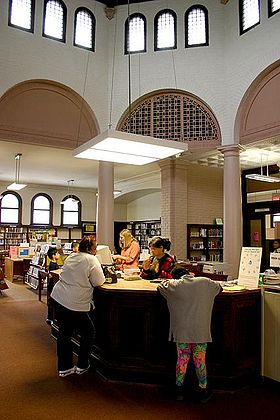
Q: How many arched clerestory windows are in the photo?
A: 8